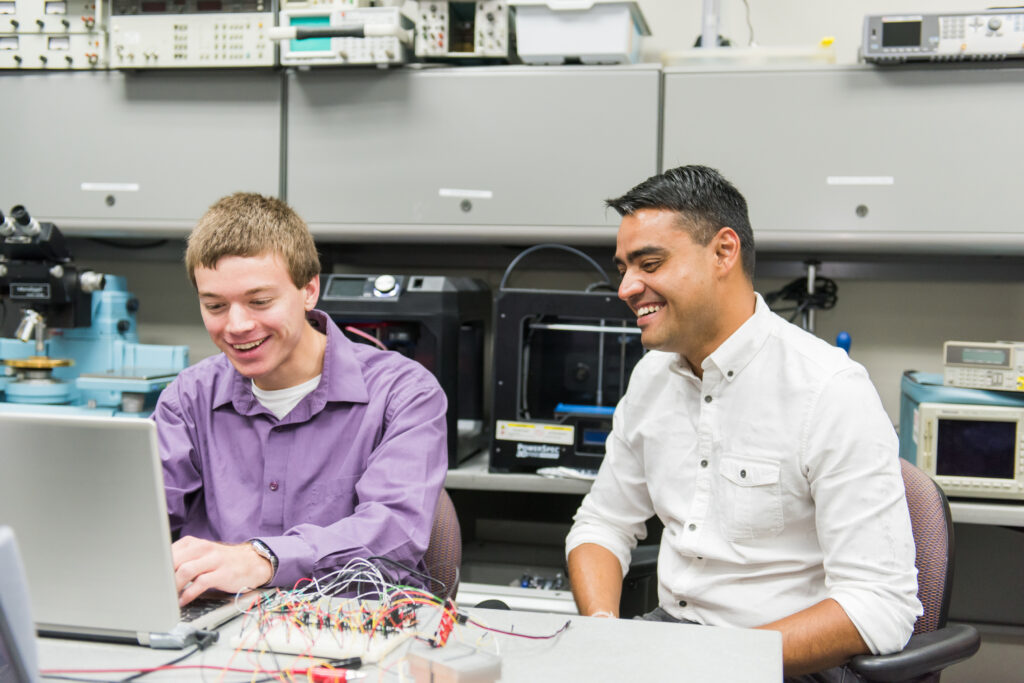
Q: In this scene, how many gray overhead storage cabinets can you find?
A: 3